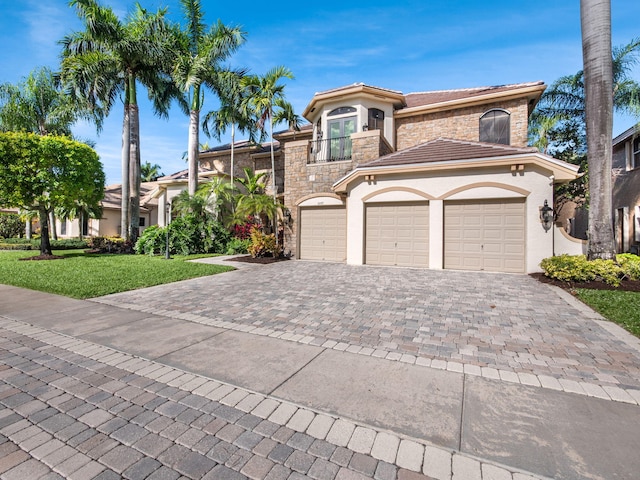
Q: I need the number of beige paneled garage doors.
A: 3